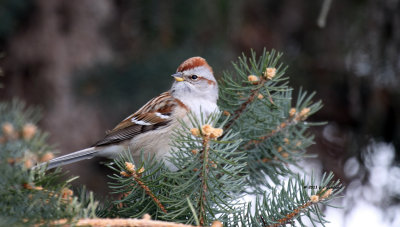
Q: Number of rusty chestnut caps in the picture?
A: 1